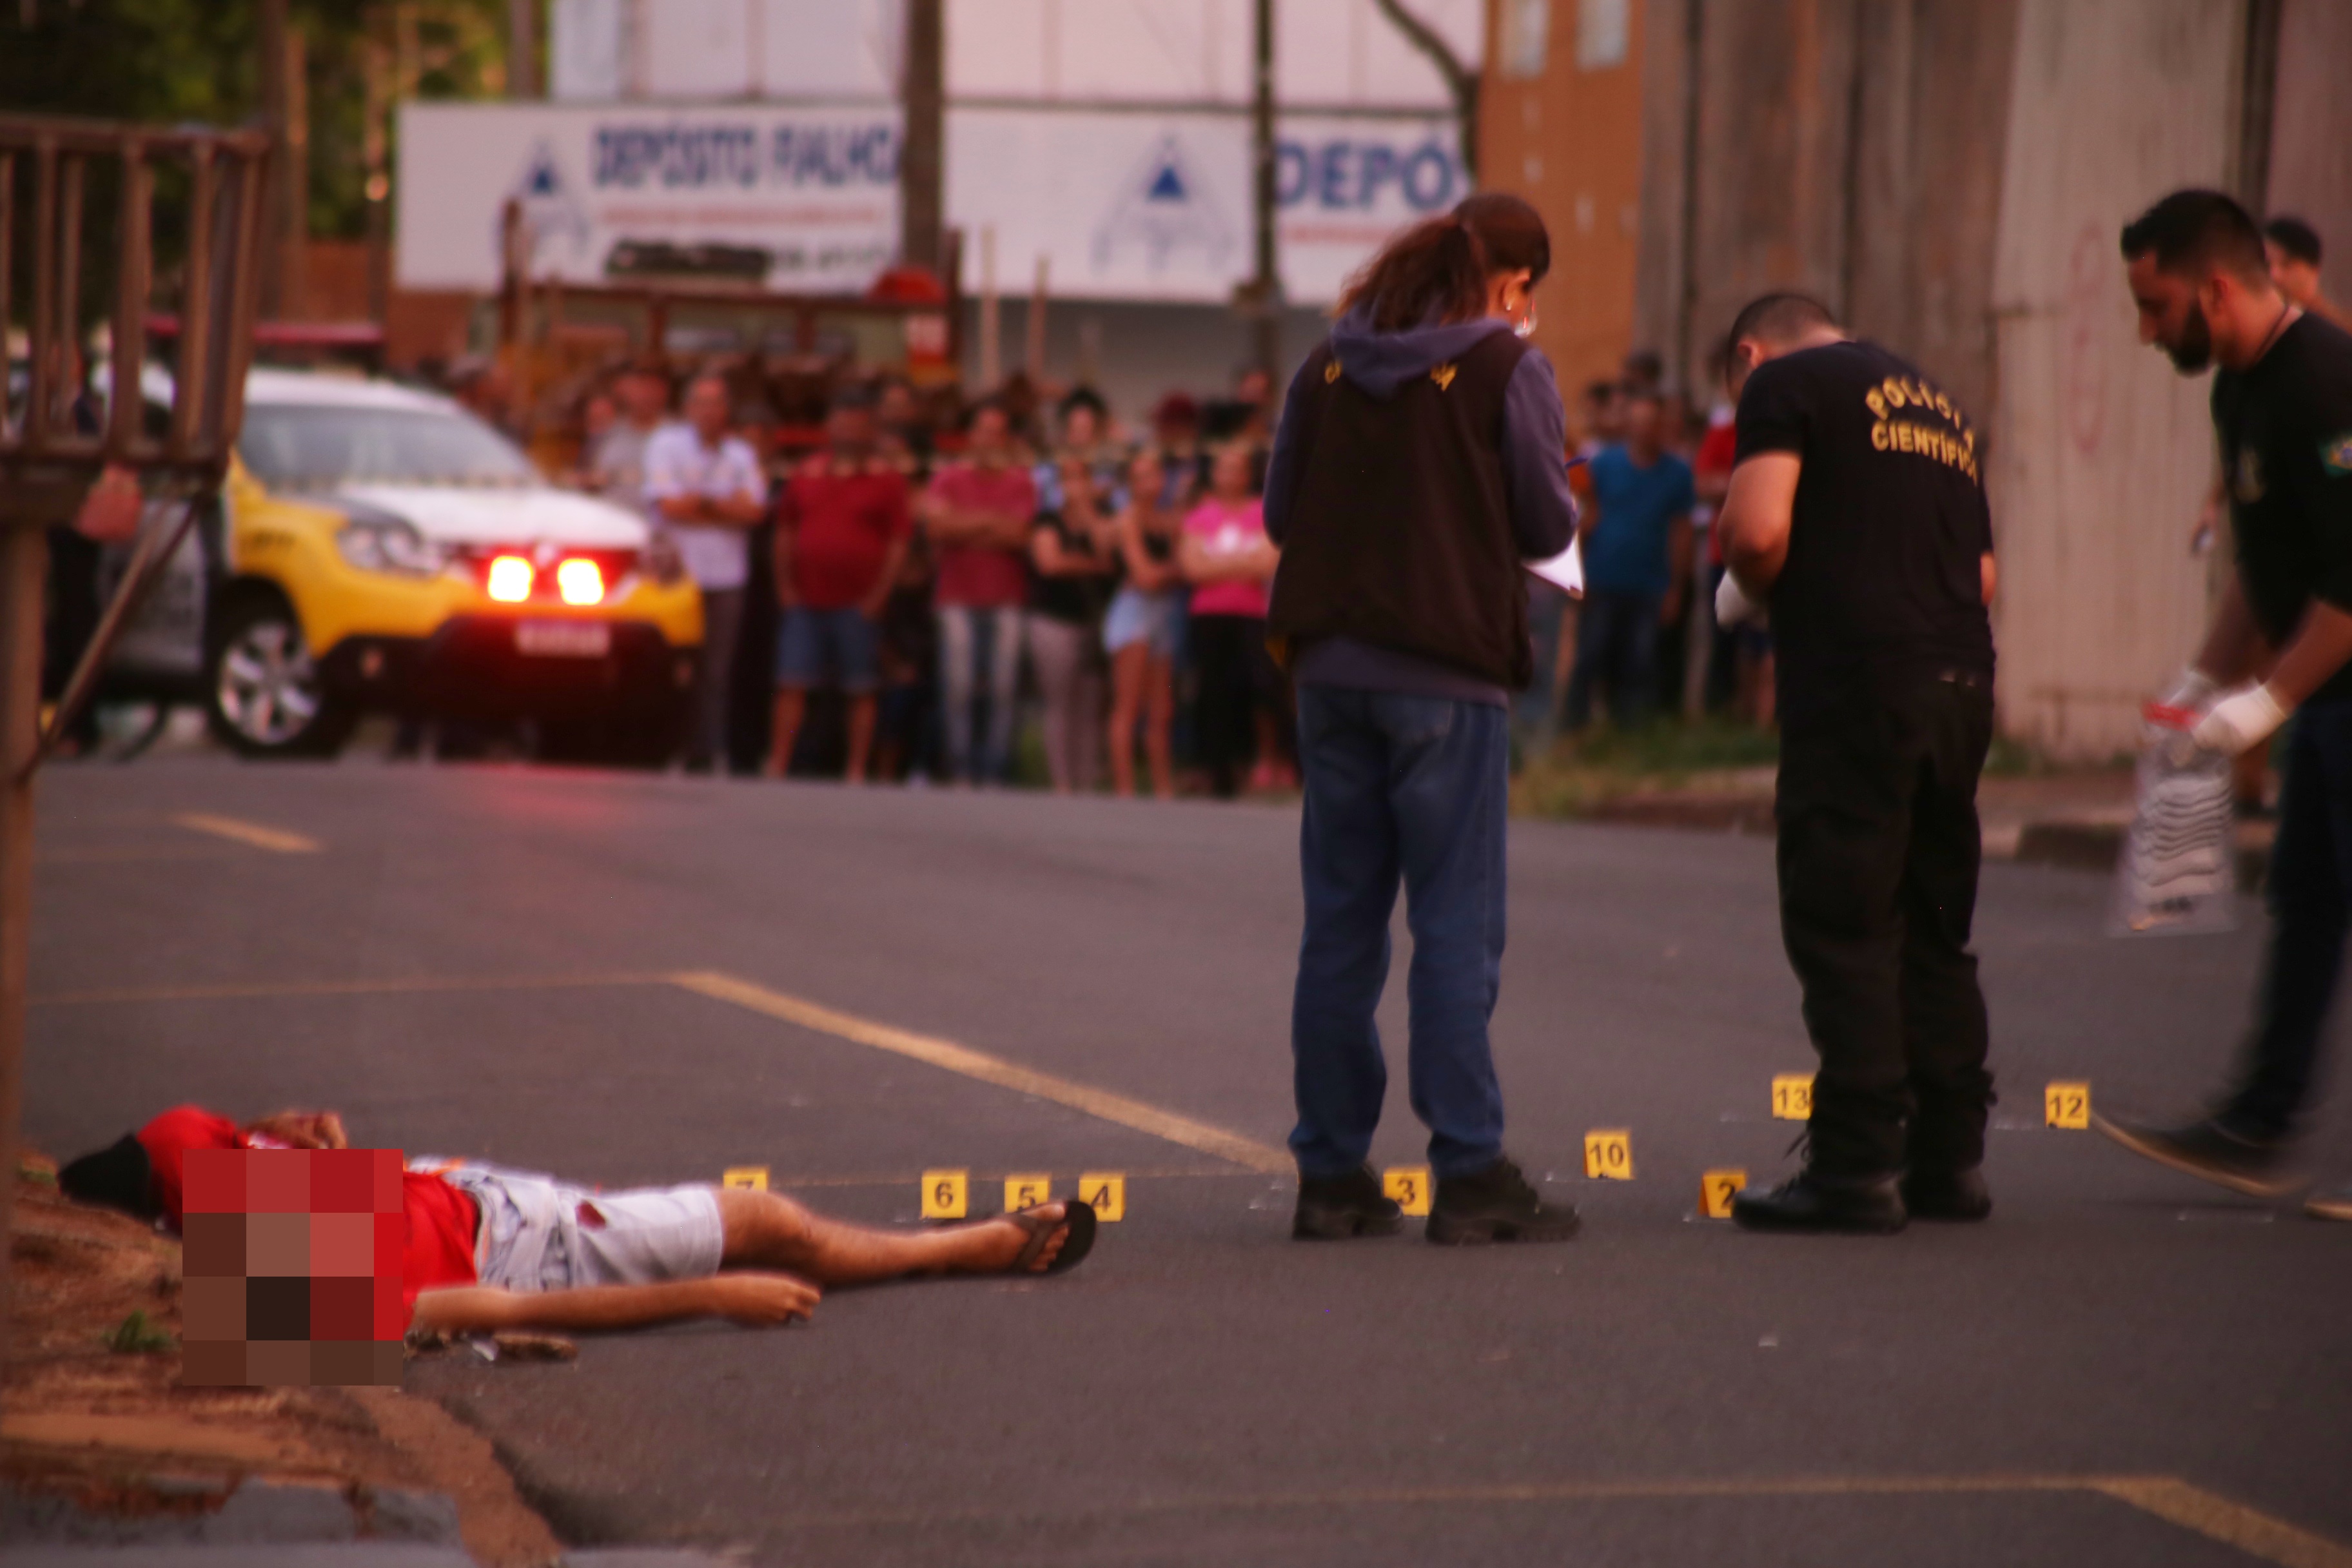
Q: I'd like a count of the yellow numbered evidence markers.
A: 9